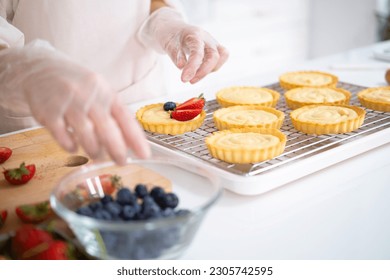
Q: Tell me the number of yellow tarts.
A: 8